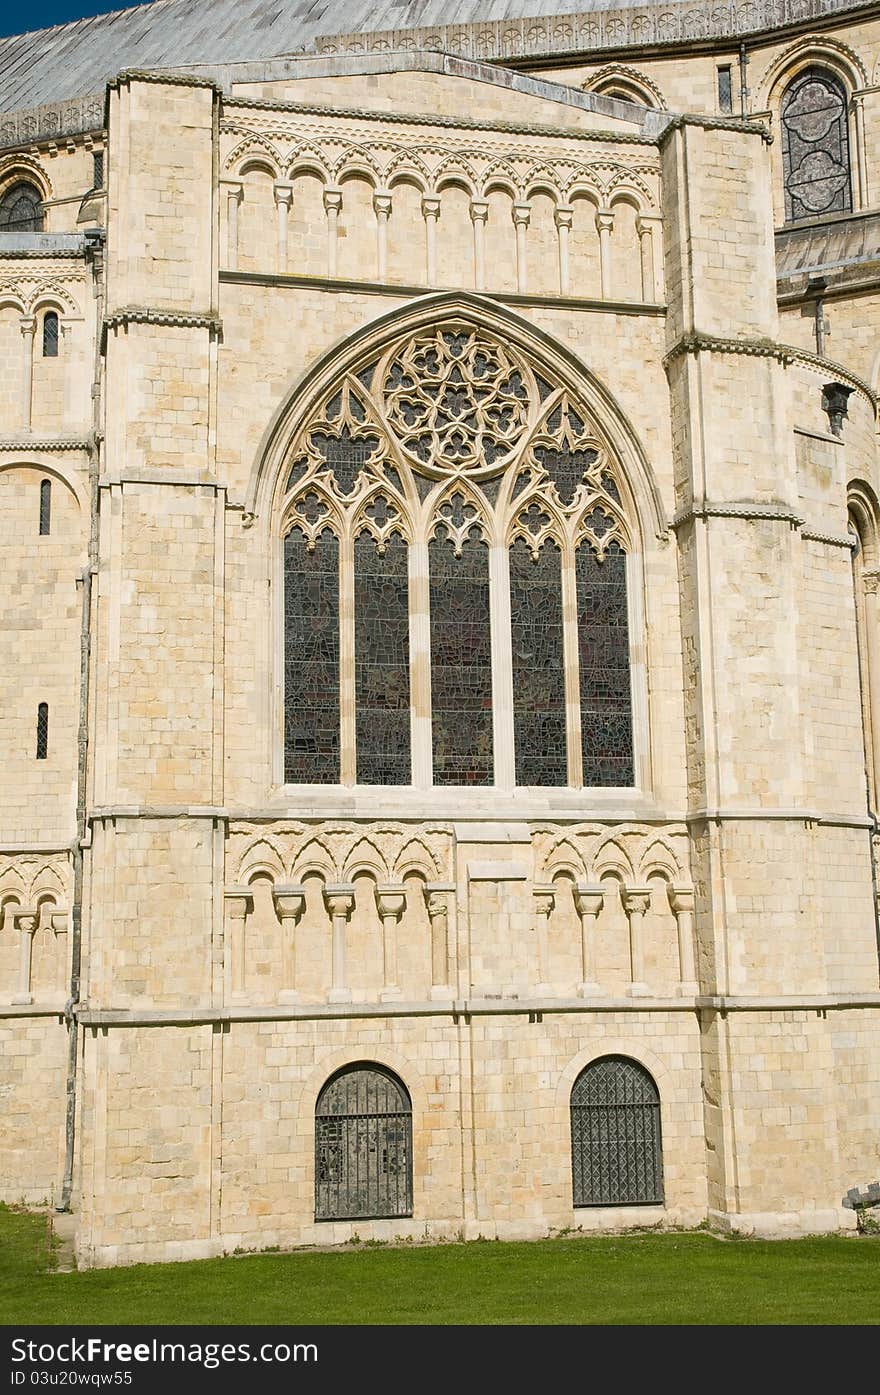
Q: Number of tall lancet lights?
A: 5